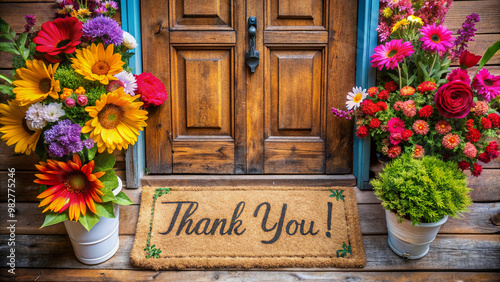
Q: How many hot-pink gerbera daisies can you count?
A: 3